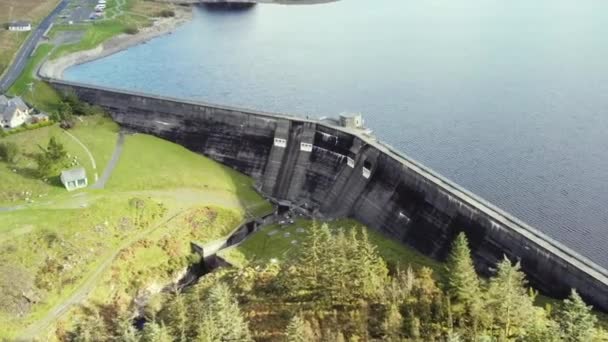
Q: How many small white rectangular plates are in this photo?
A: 4